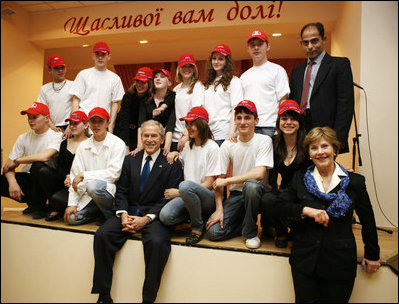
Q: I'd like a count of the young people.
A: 13